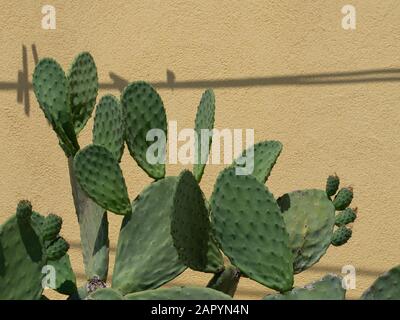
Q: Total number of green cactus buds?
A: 7